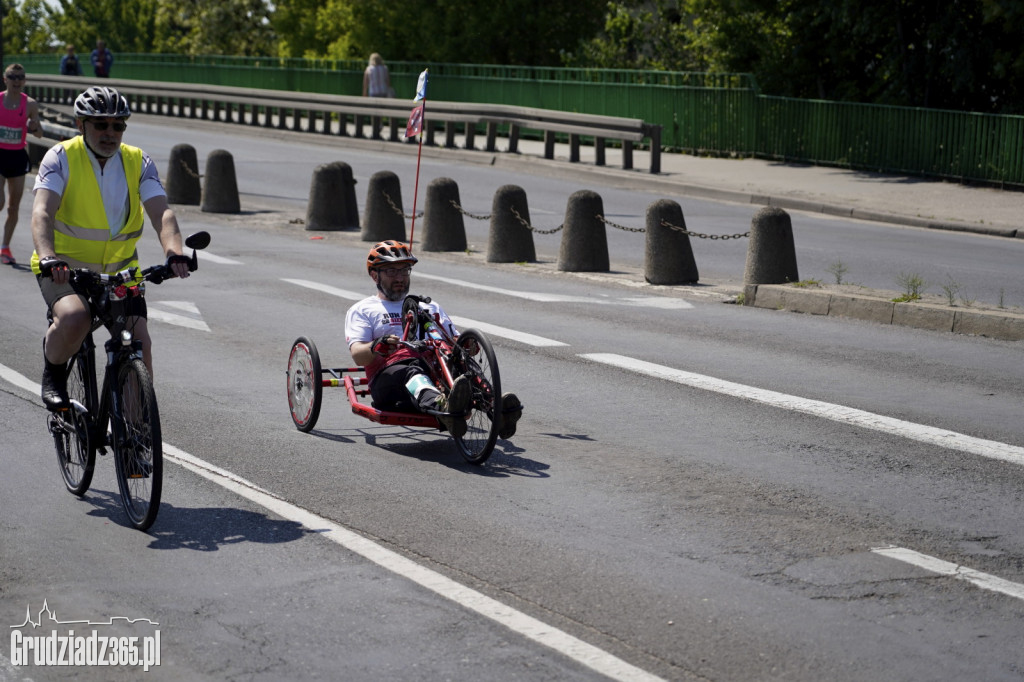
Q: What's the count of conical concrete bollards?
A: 10